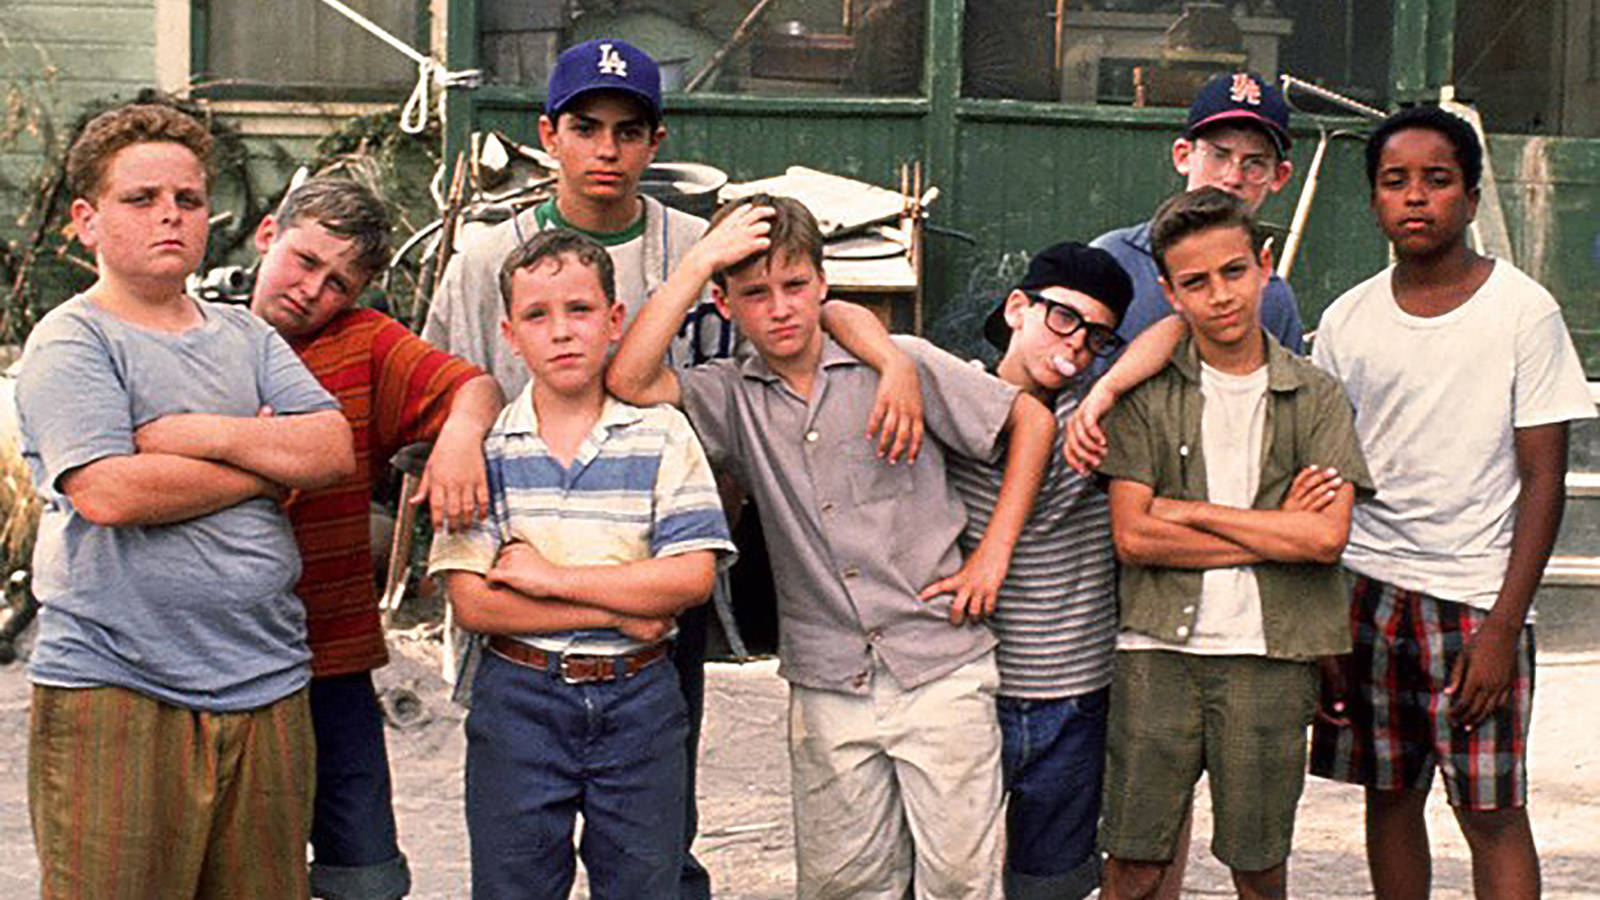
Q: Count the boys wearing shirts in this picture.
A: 9